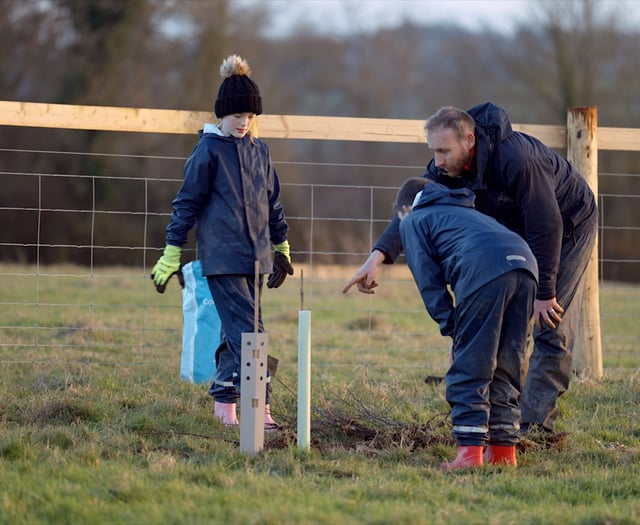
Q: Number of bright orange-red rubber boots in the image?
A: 2